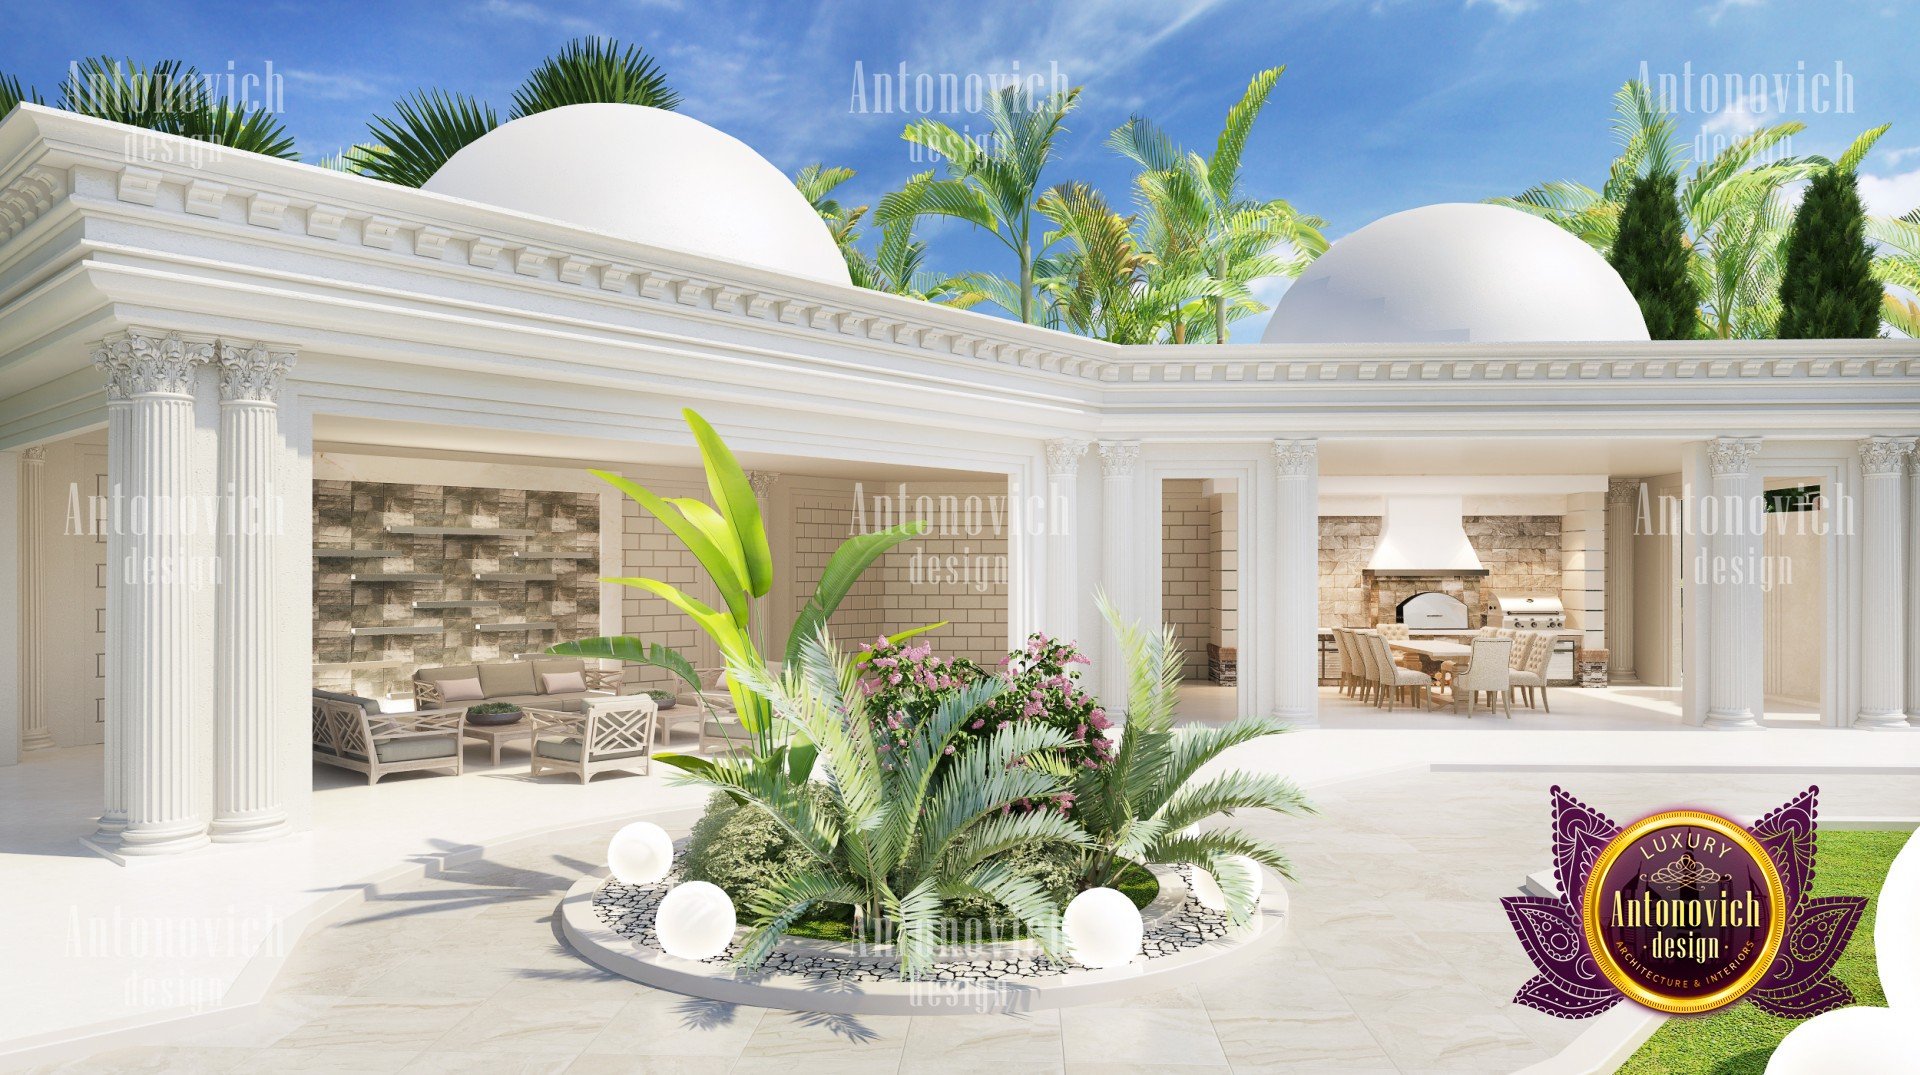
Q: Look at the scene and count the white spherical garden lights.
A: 7